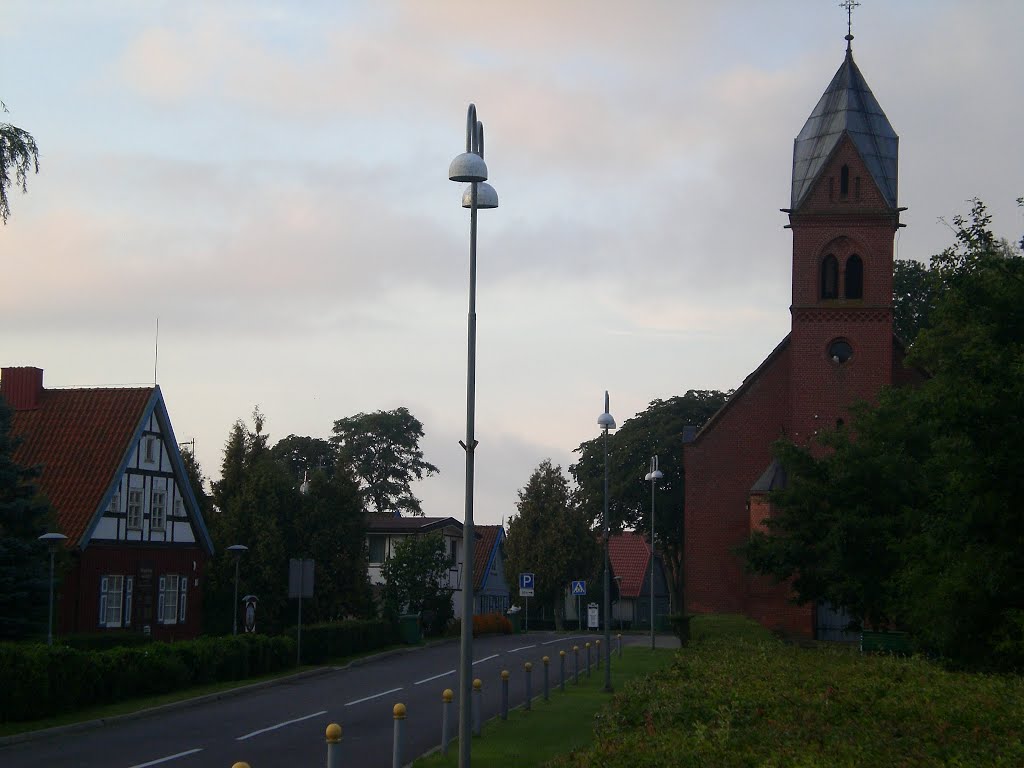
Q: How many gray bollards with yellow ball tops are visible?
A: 13